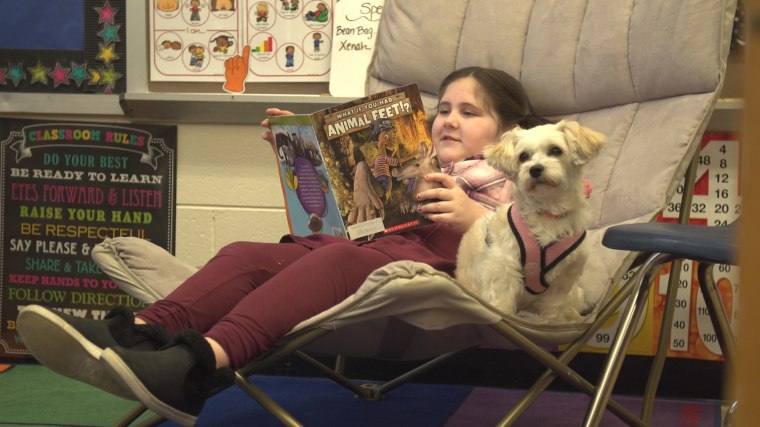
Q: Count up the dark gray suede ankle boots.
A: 2